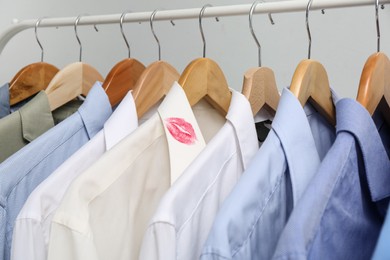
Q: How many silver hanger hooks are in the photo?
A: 8